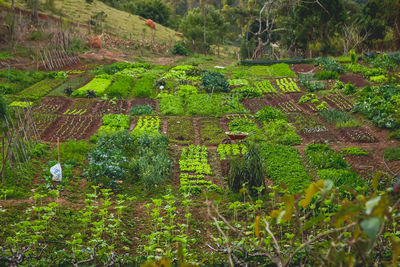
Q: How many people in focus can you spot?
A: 0